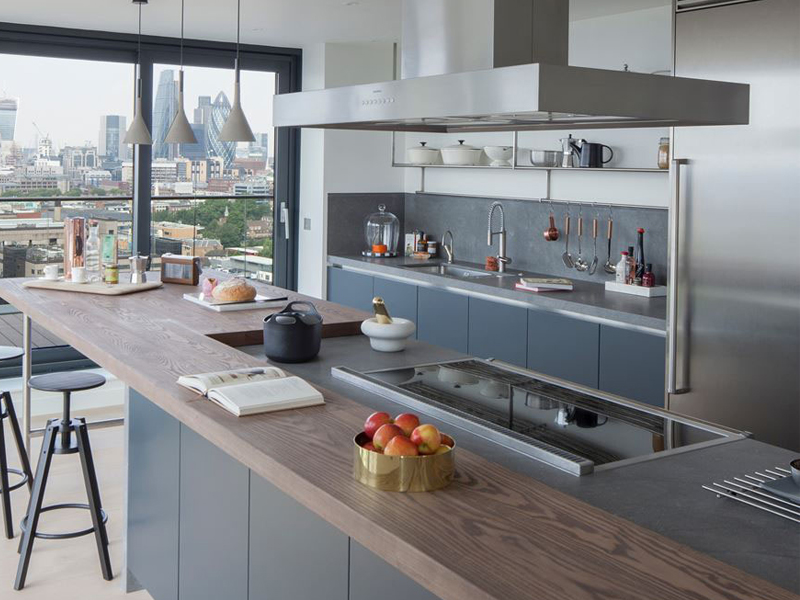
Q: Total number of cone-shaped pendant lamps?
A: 3